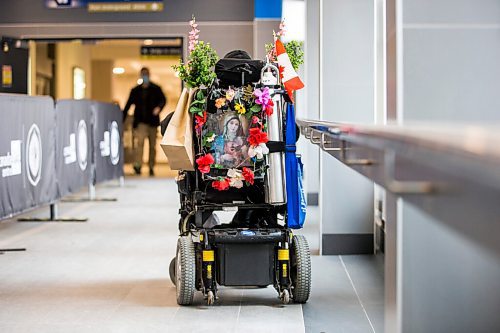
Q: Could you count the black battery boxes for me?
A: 1